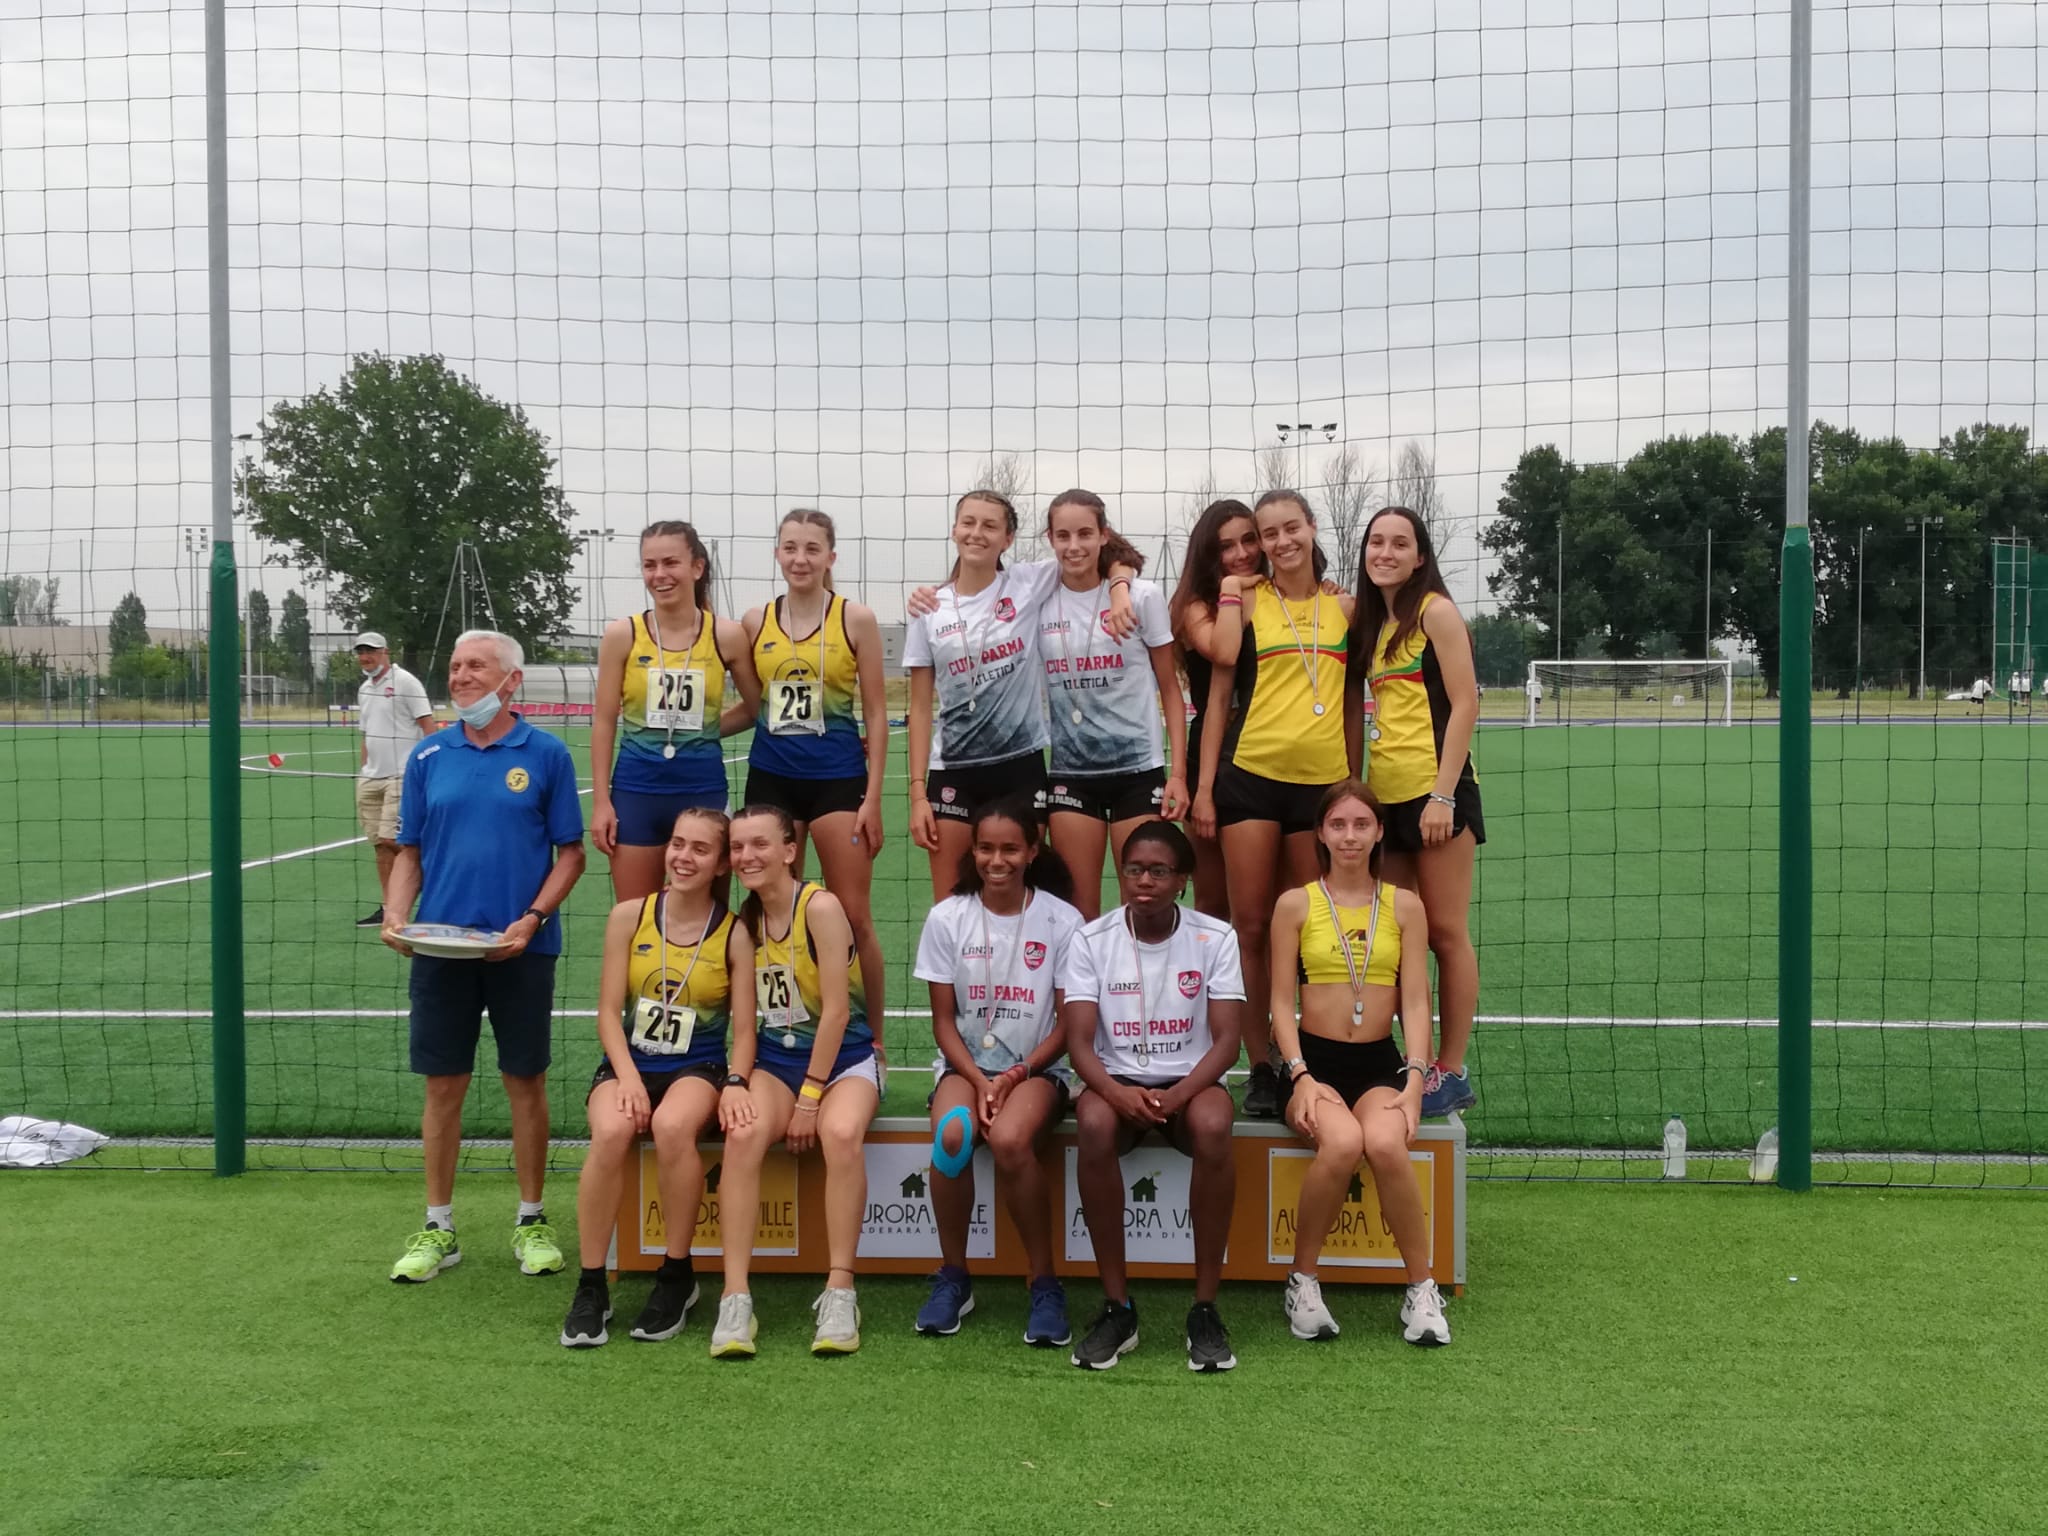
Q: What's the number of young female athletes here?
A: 12